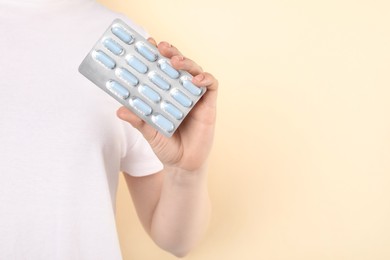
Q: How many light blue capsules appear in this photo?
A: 15